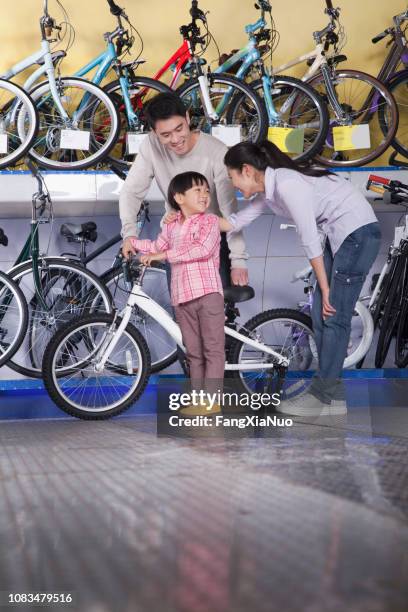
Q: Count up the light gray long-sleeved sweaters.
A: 1